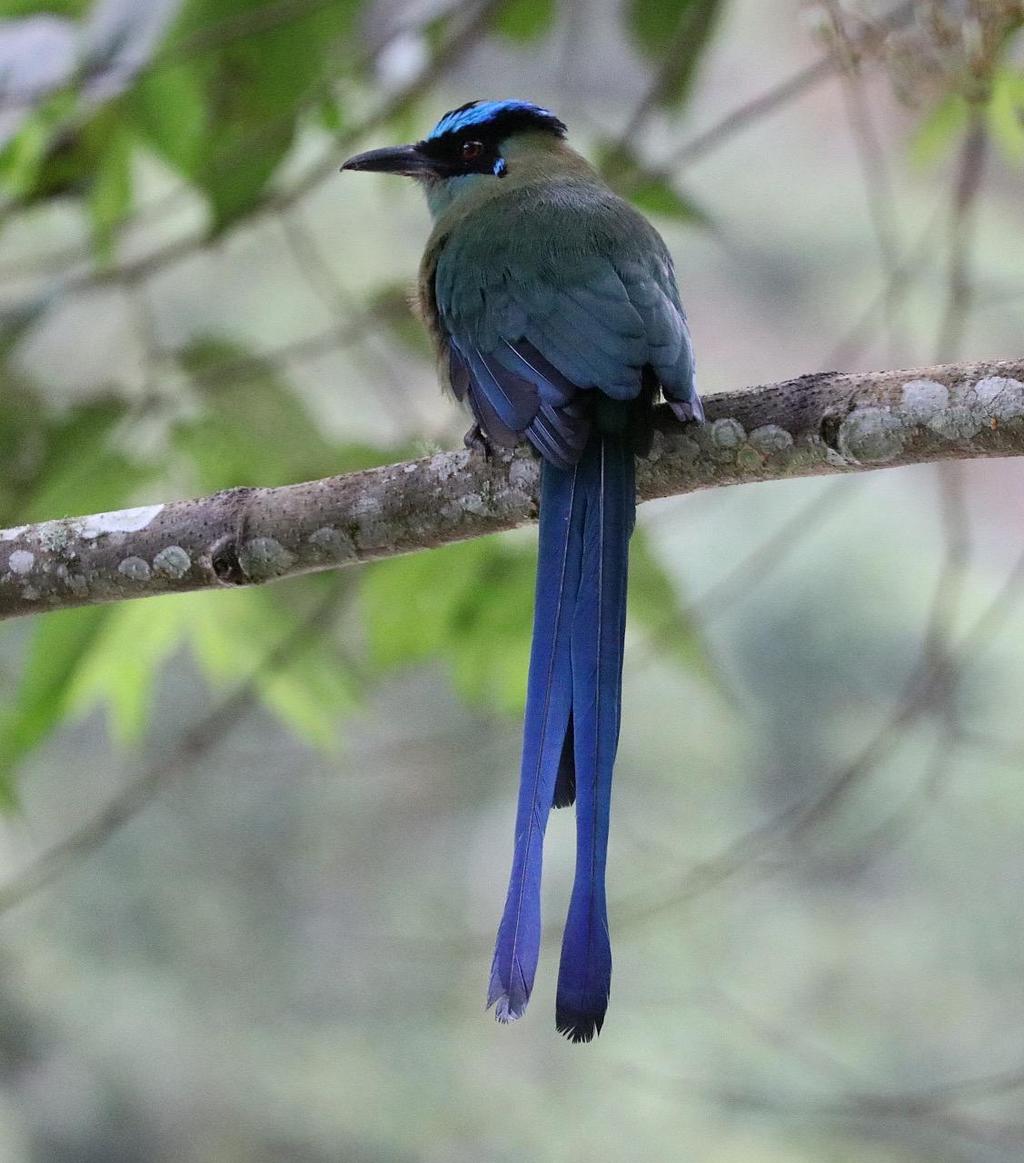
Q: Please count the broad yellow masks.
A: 0